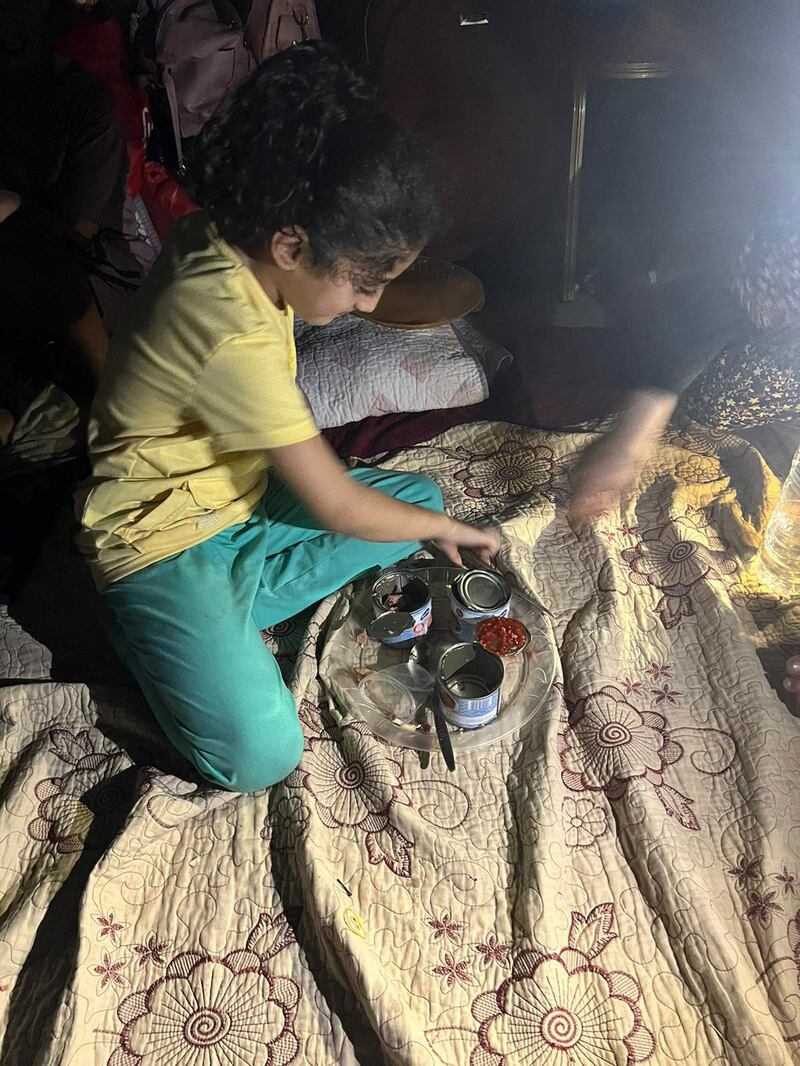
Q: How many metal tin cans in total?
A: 3